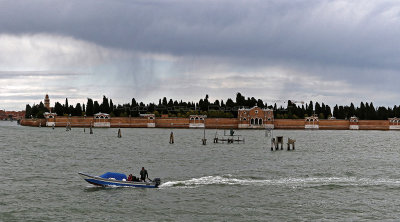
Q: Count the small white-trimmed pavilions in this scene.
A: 7